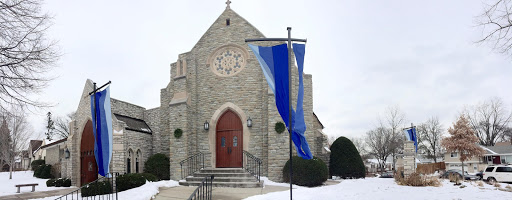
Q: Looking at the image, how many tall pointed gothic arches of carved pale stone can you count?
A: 2